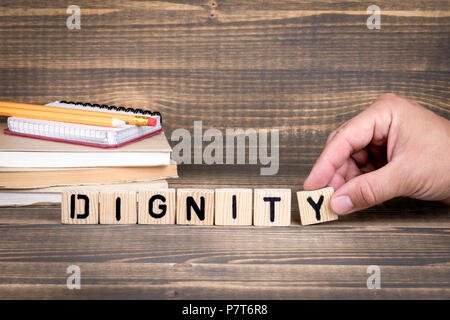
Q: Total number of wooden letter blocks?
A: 7